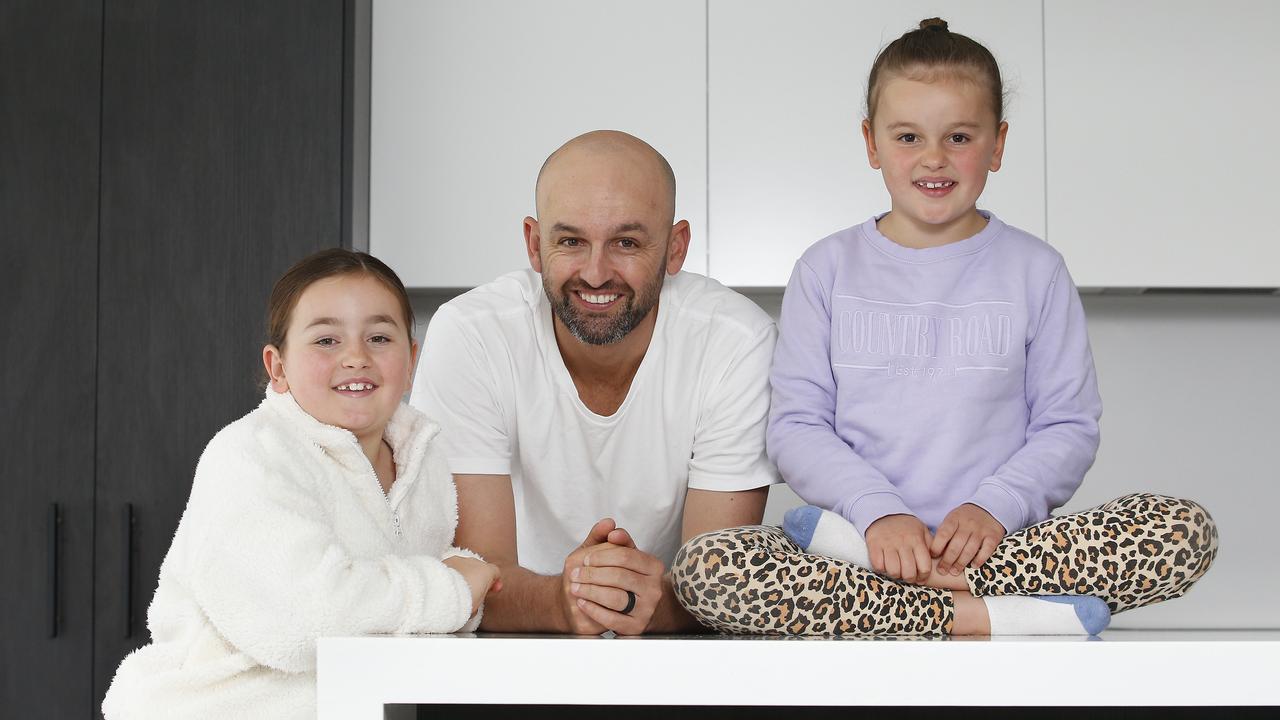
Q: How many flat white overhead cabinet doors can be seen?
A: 3